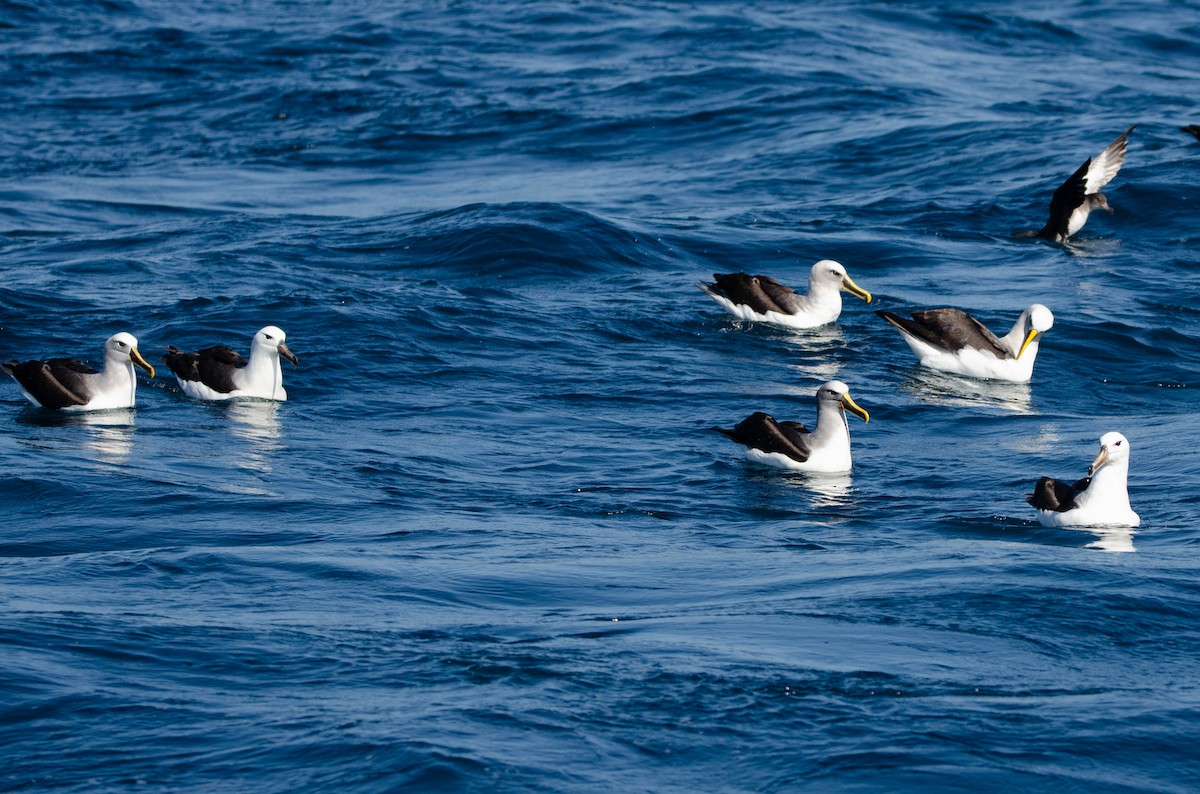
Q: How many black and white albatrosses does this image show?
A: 6